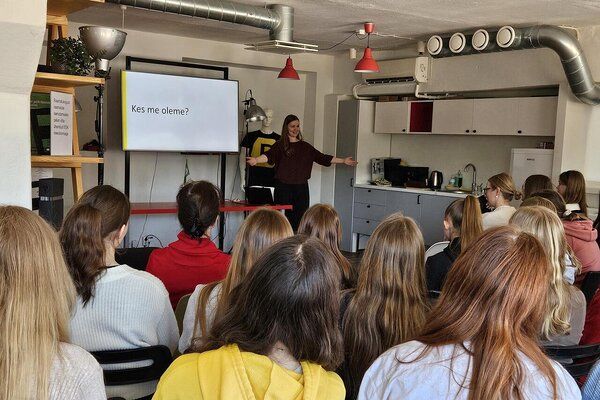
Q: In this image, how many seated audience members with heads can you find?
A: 15